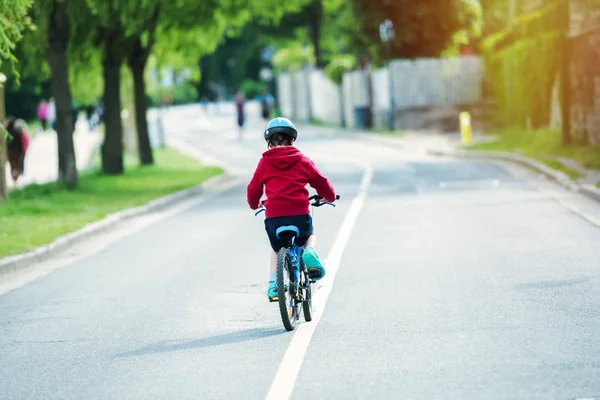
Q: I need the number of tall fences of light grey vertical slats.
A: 1